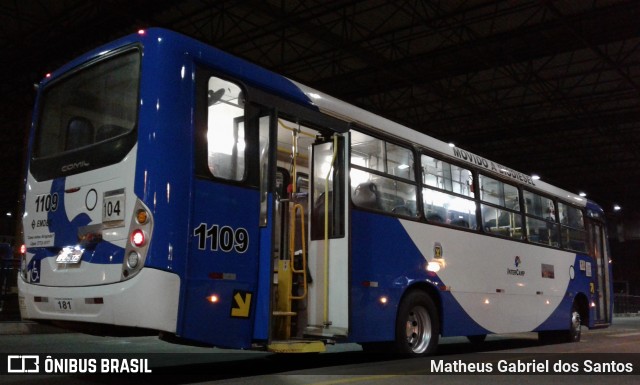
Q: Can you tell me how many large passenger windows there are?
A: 5